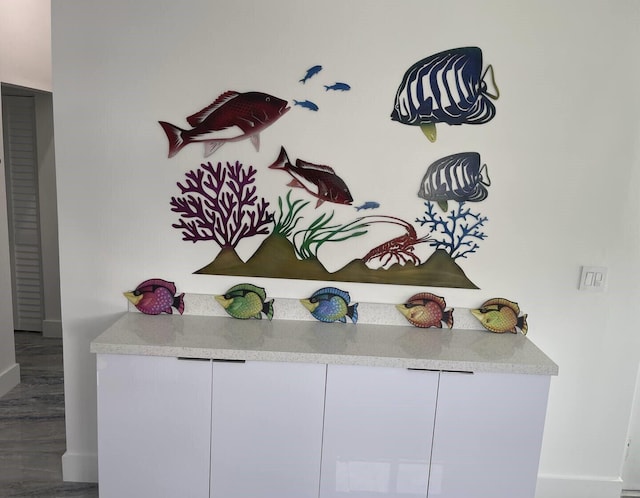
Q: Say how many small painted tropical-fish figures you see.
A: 5